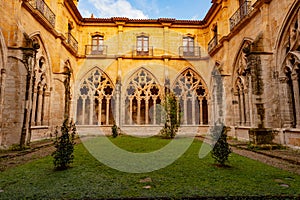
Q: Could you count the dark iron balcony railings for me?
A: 7